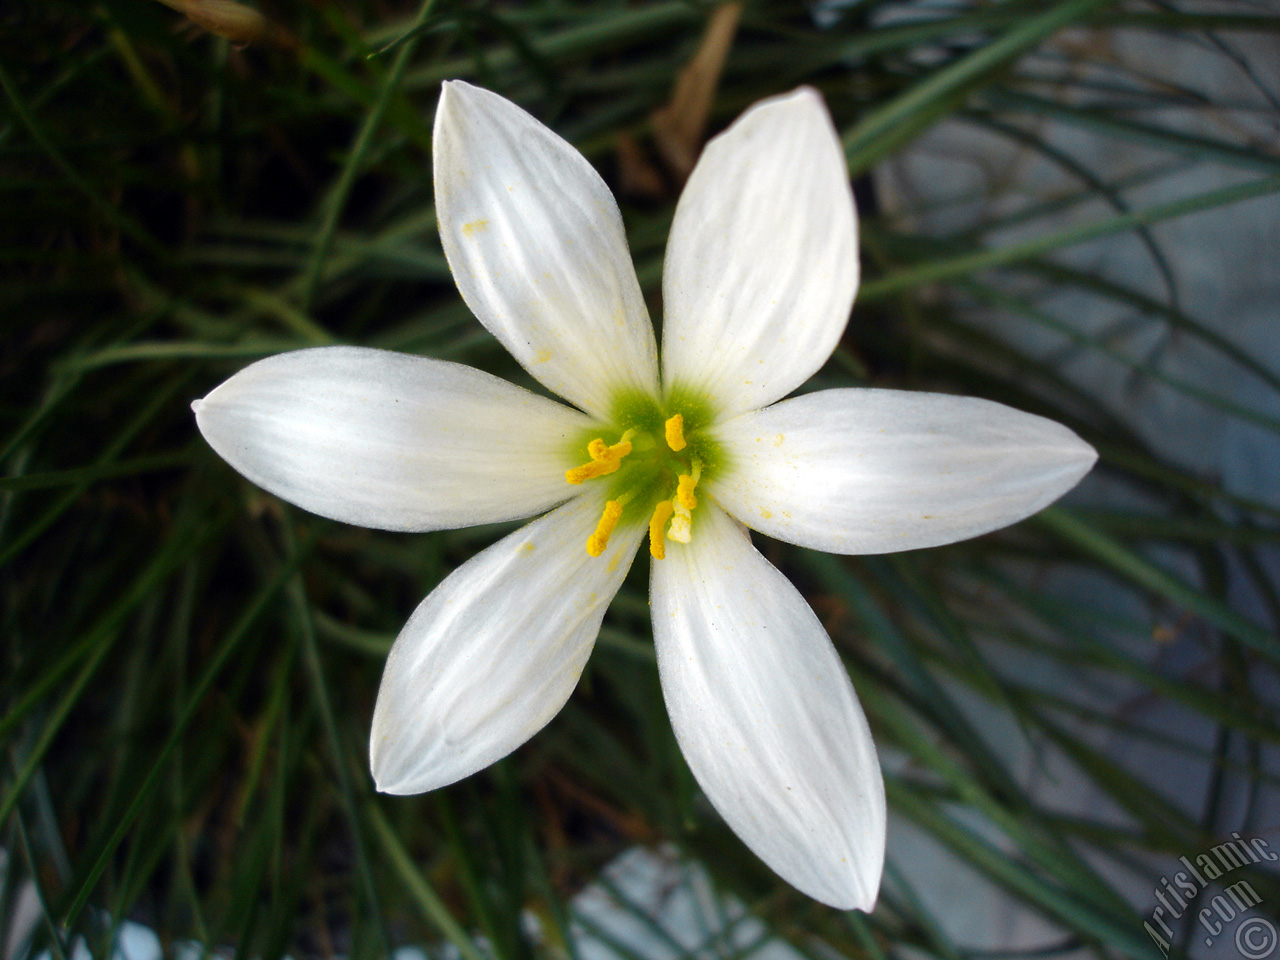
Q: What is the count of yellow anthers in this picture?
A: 6